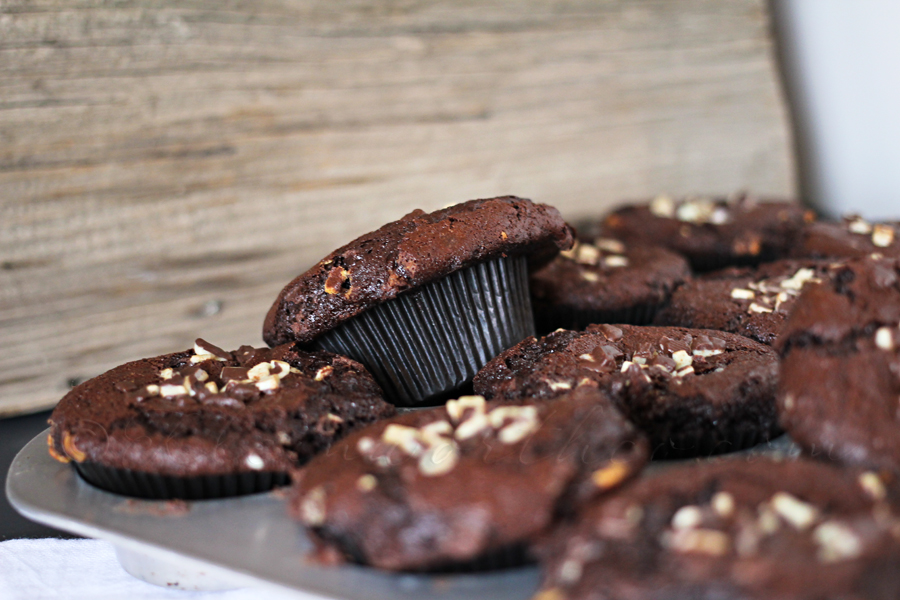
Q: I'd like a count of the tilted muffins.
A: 1